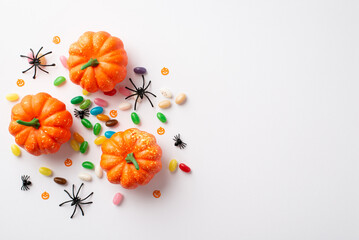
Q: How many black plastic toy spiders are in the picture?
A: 6